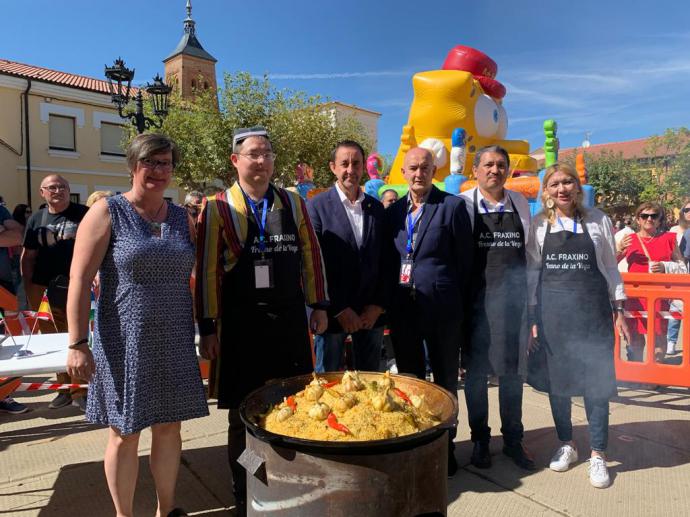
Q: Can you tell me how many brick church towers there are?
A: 1